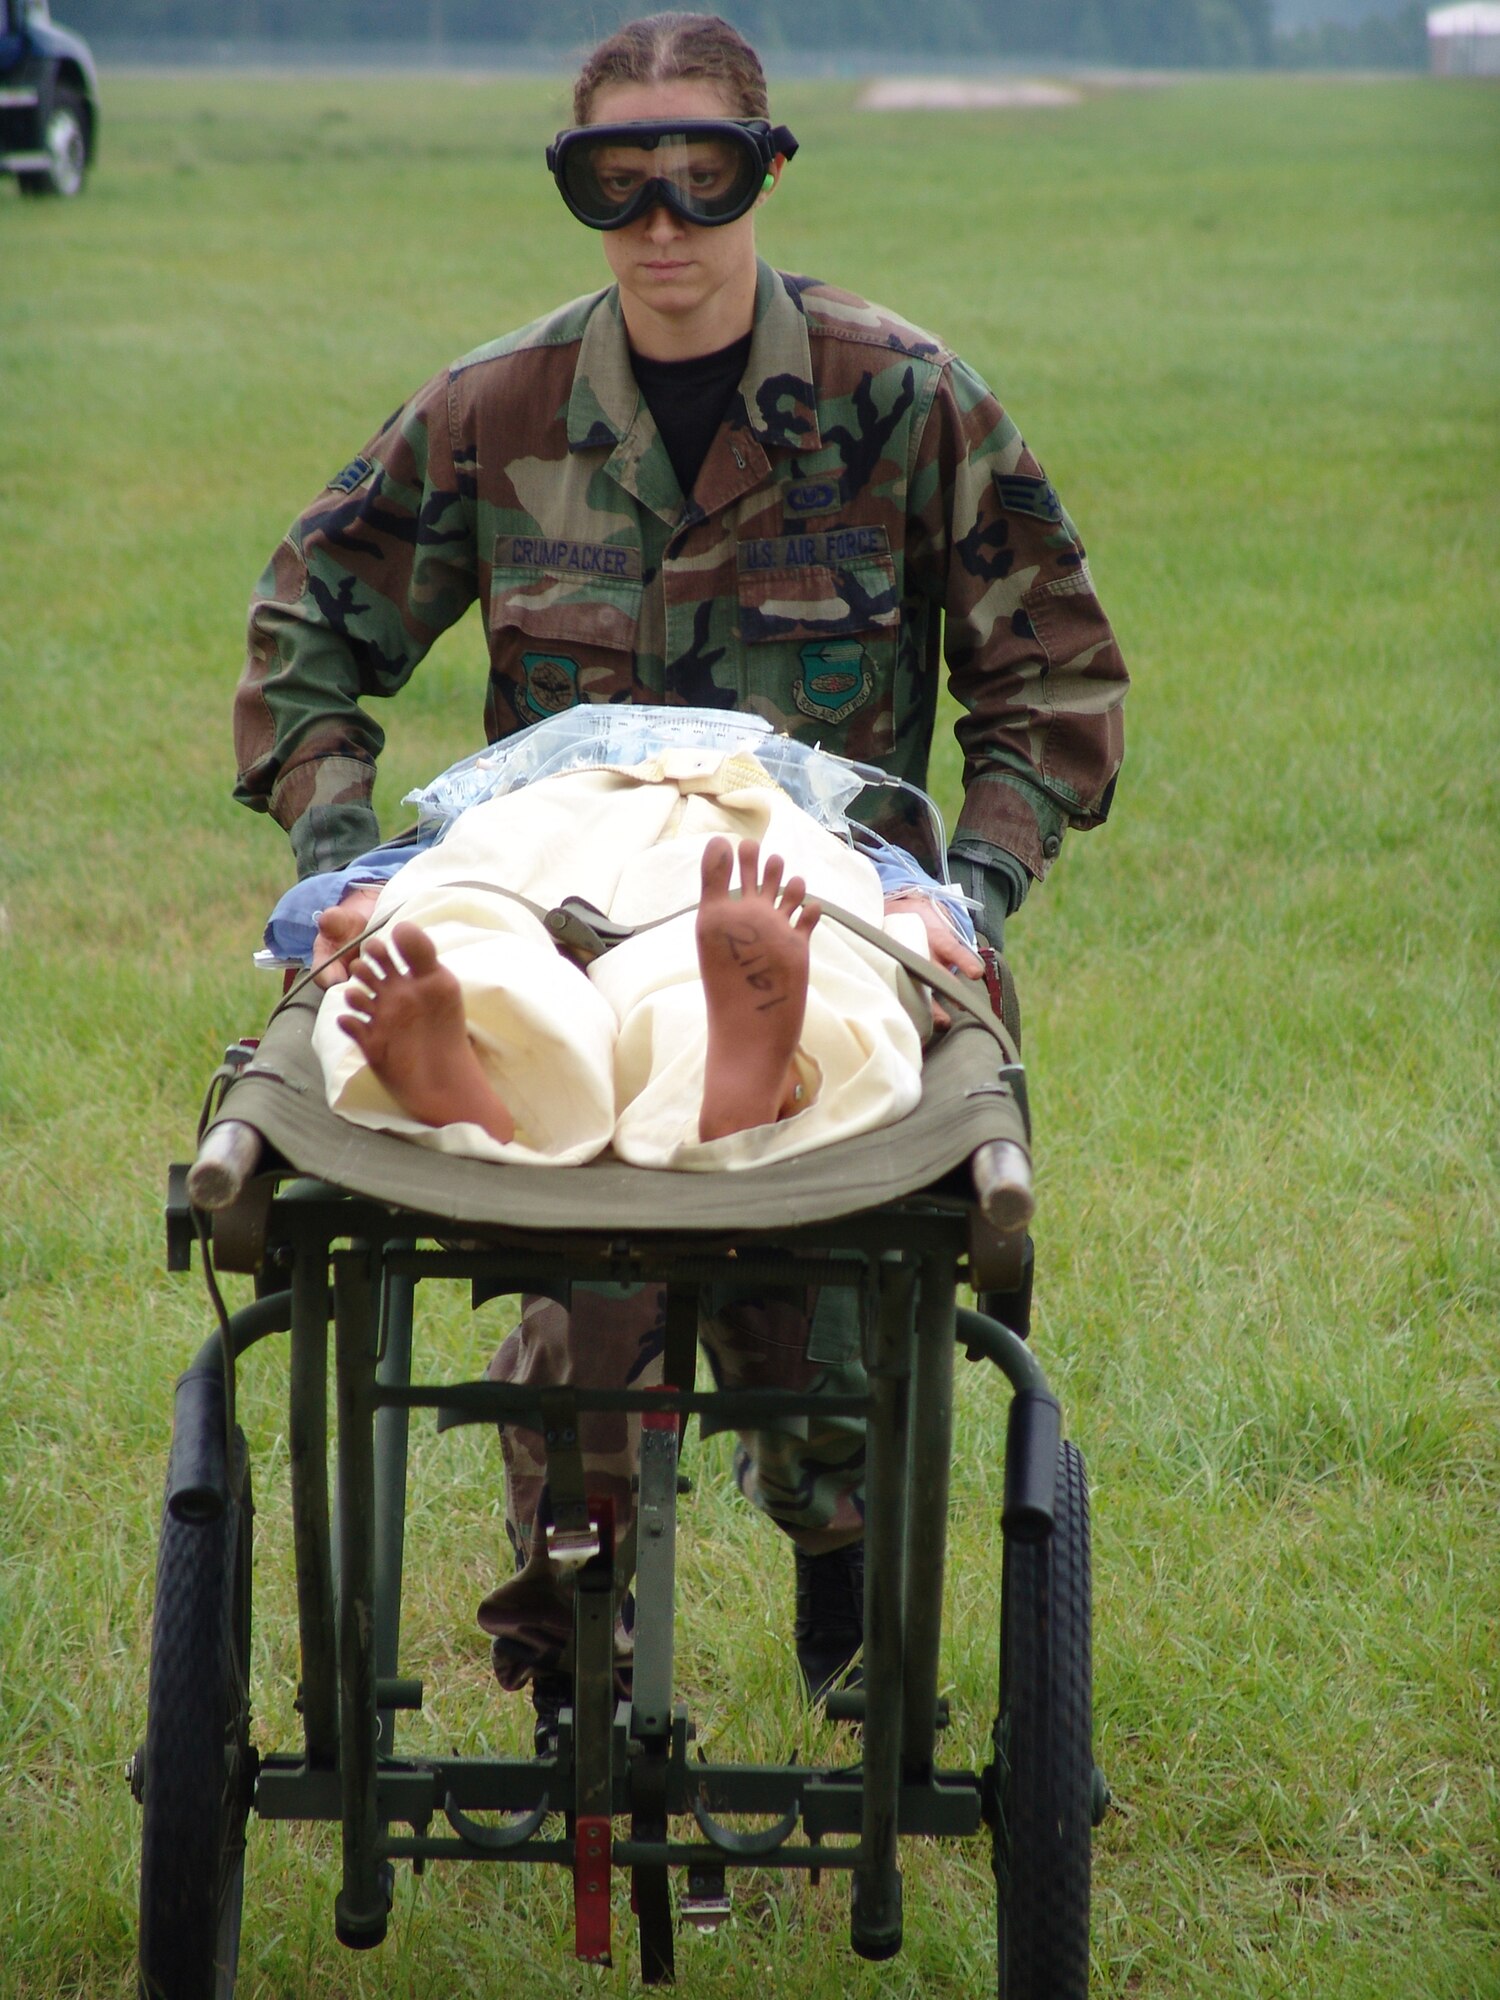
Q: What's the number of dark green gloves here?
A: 2